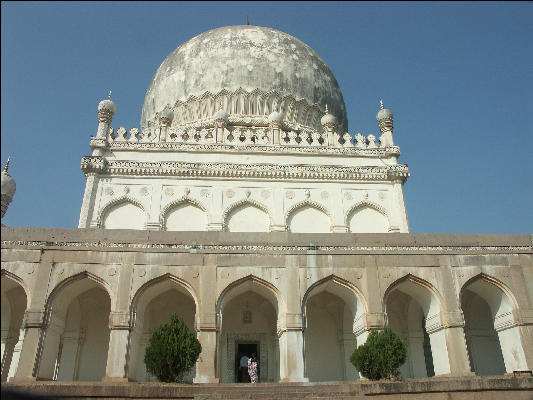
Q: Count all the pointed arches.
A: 12